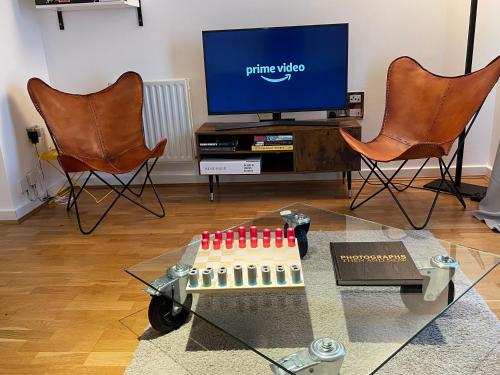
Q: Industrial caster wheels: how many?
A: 4